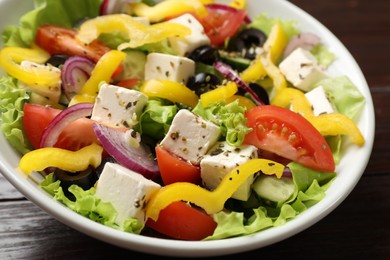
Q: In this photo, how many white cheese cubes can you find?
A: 9